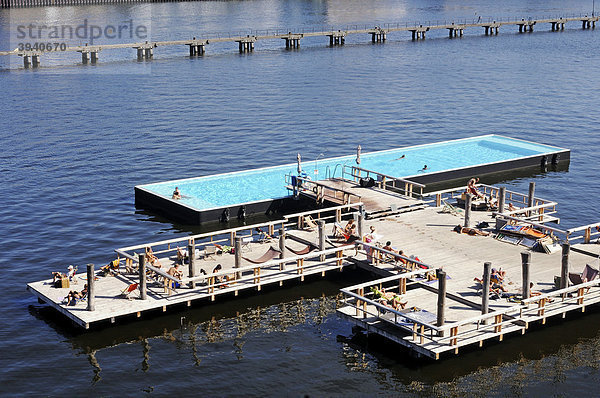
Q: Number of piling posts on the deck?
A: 14